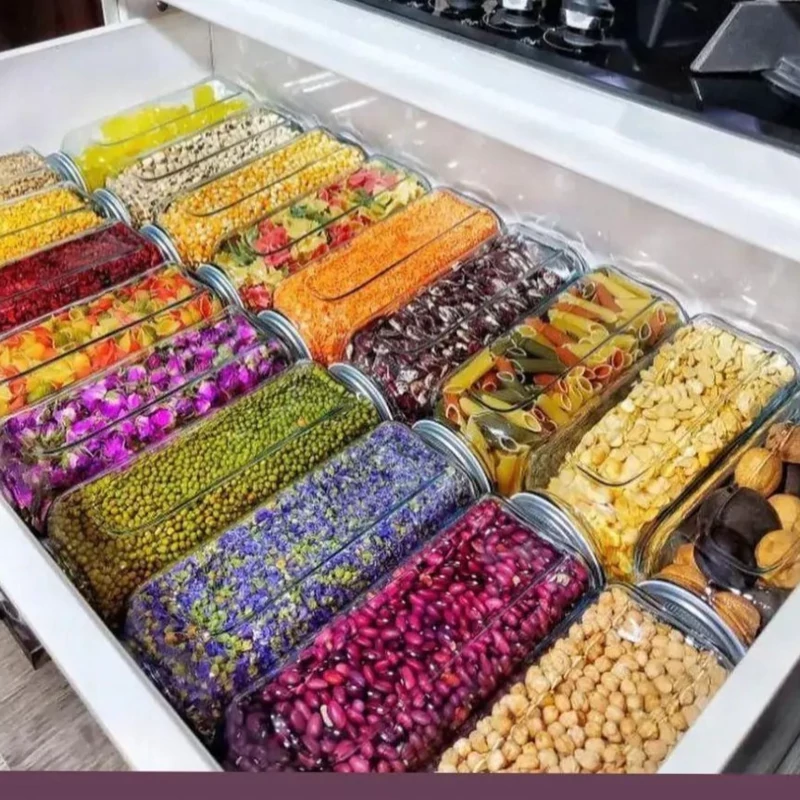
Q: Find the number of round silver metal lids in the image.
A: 9